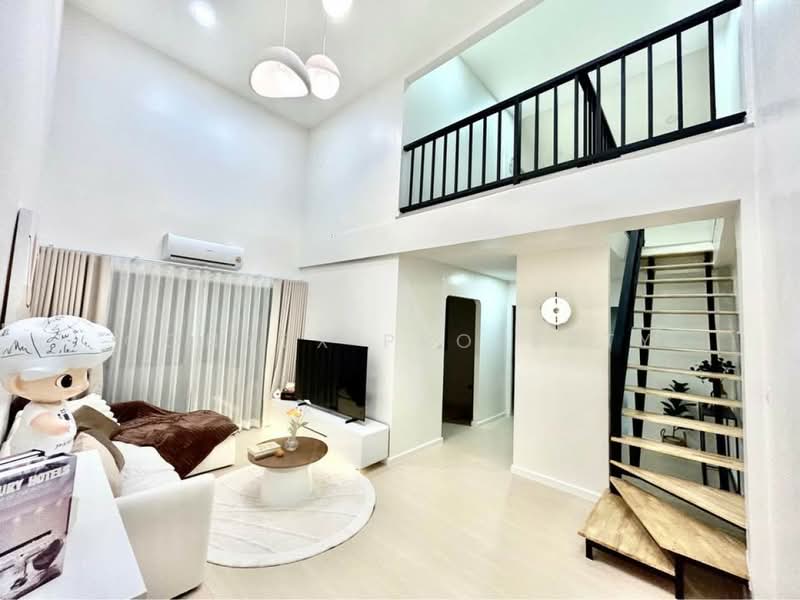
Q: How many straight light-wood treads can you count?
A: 10